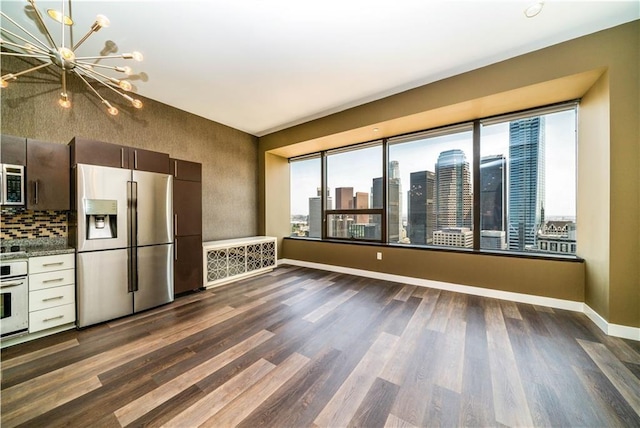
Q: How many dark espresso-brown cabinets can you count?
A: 7